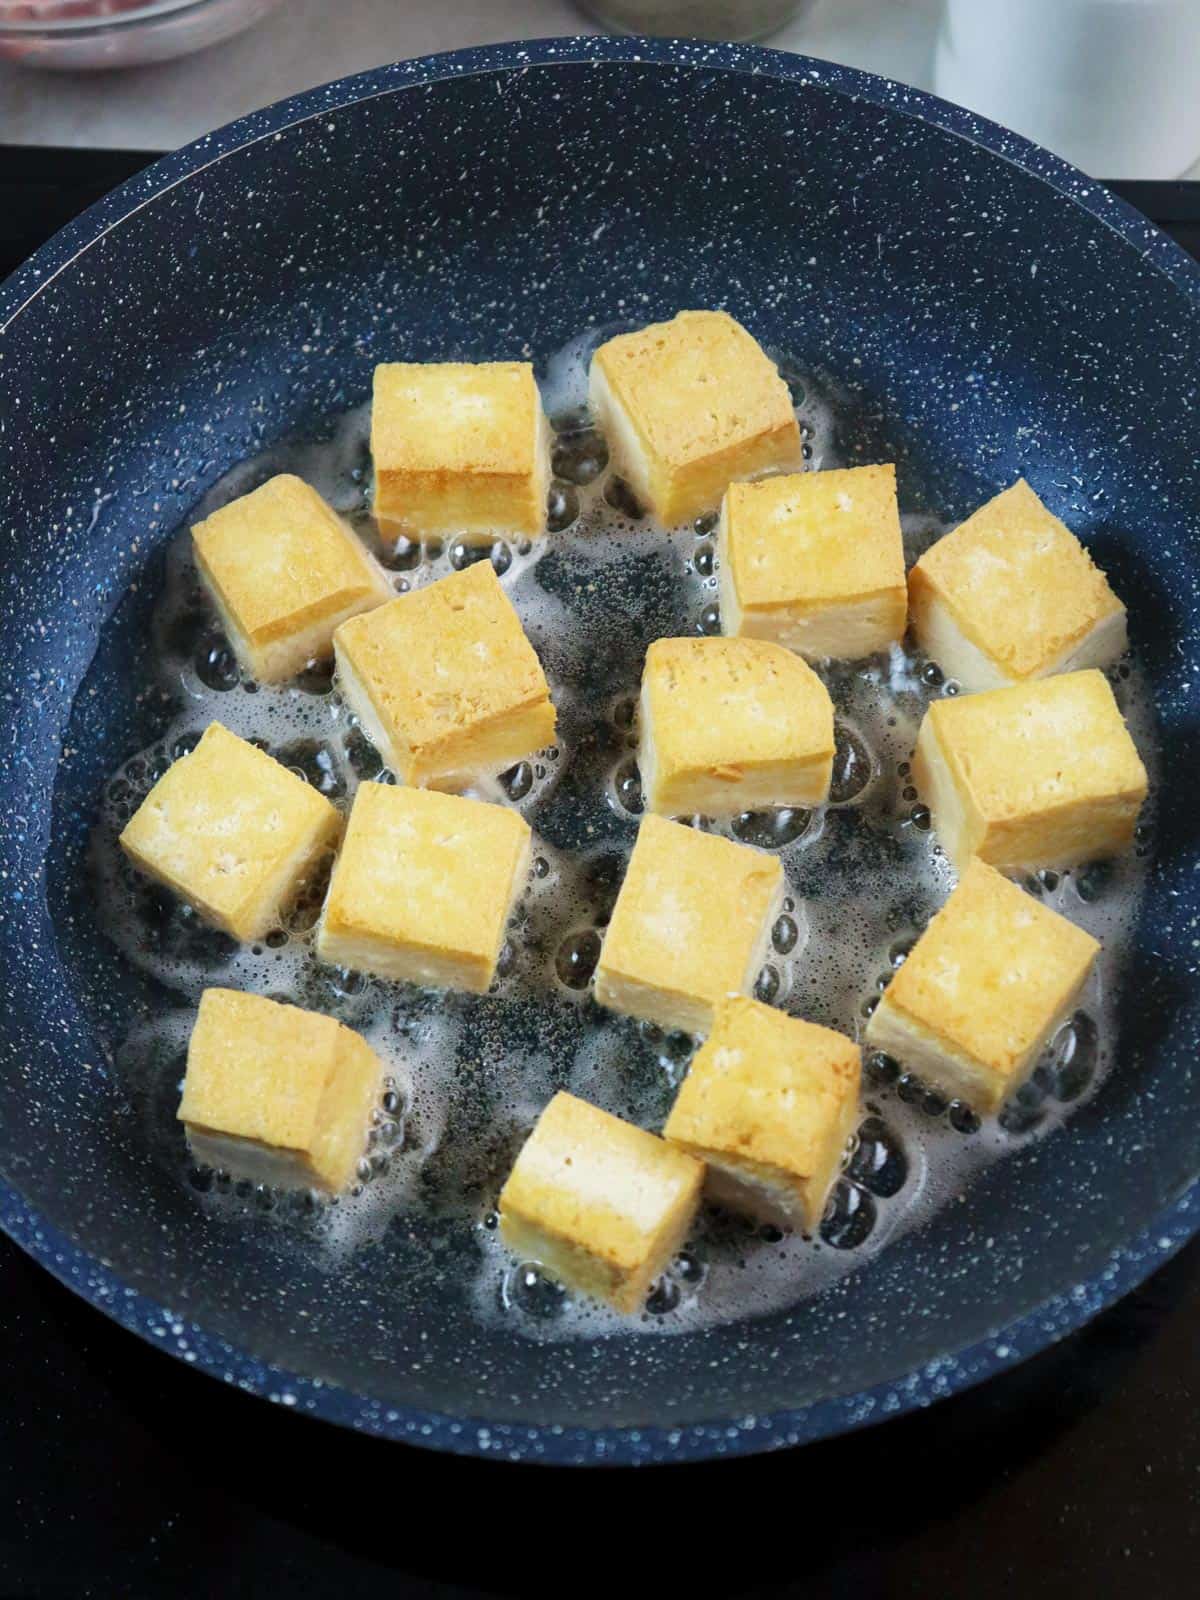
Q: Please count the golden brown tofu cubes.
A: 15